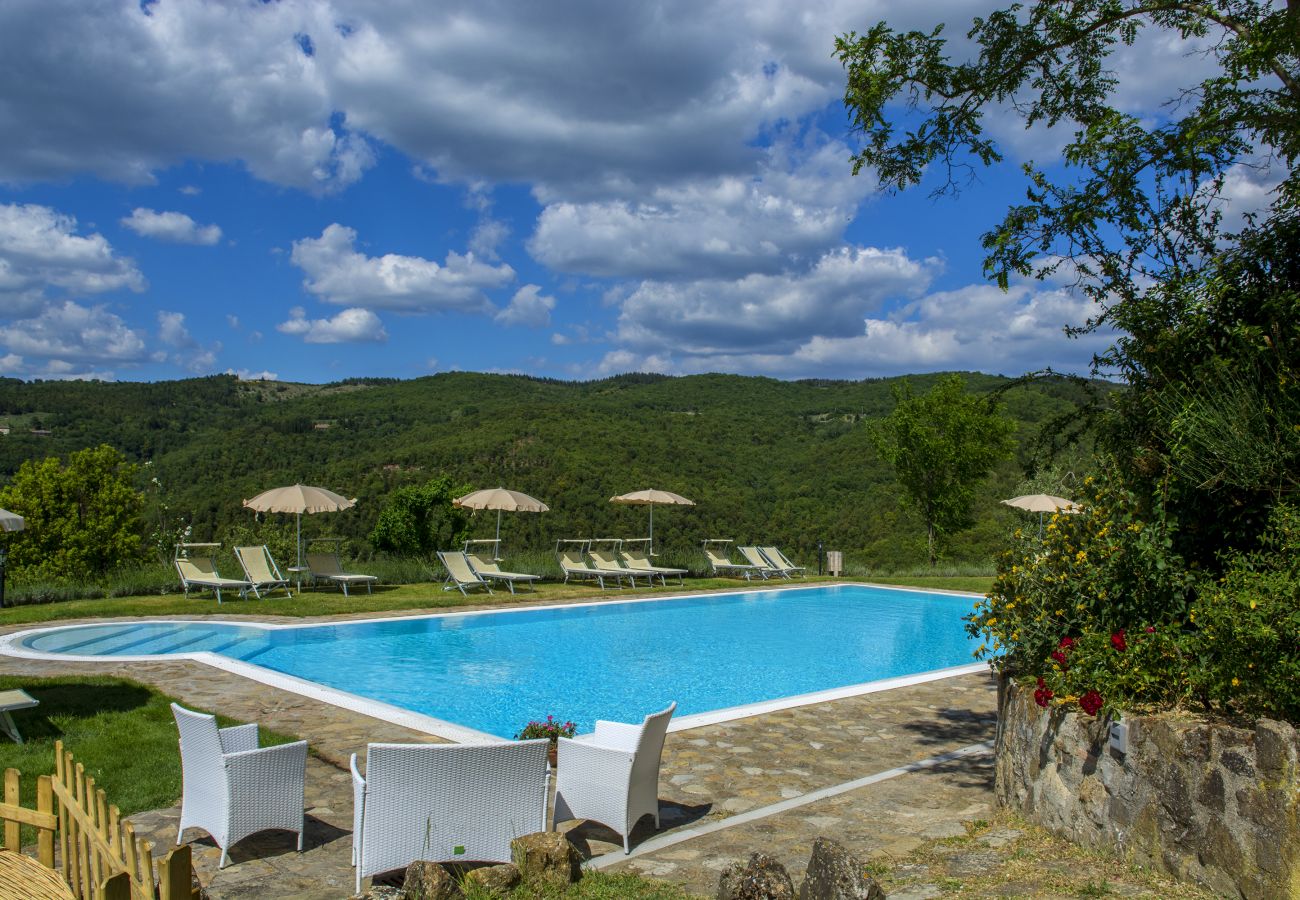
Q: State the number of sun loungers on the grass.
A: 12